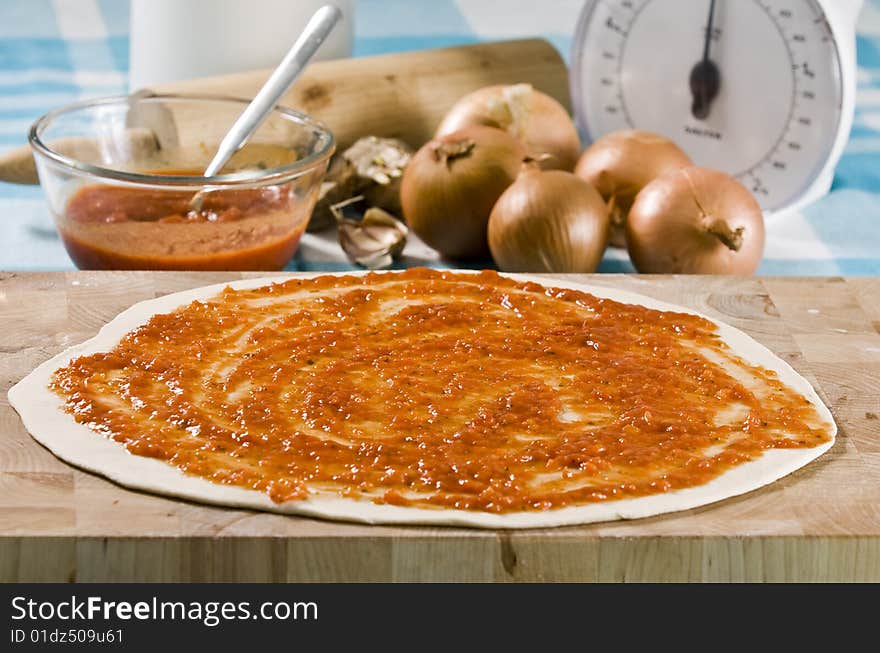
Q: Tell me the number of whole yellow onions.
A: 5